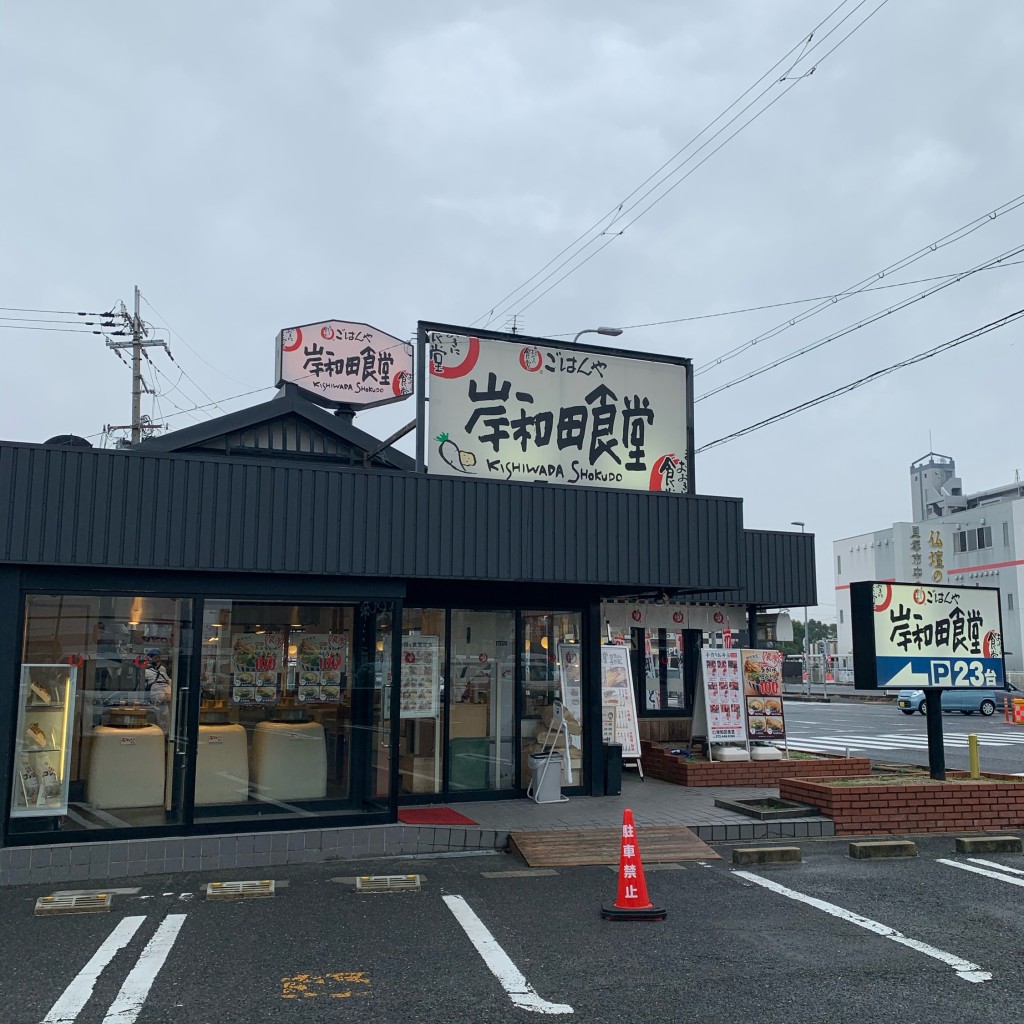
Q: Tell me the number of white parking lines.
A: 6